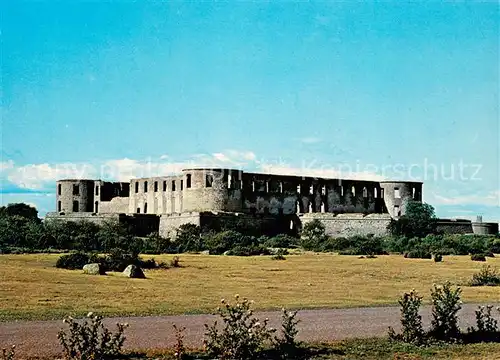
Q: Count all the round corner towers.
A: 3